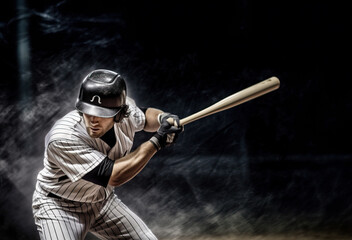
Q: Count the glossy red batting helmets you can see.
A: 0